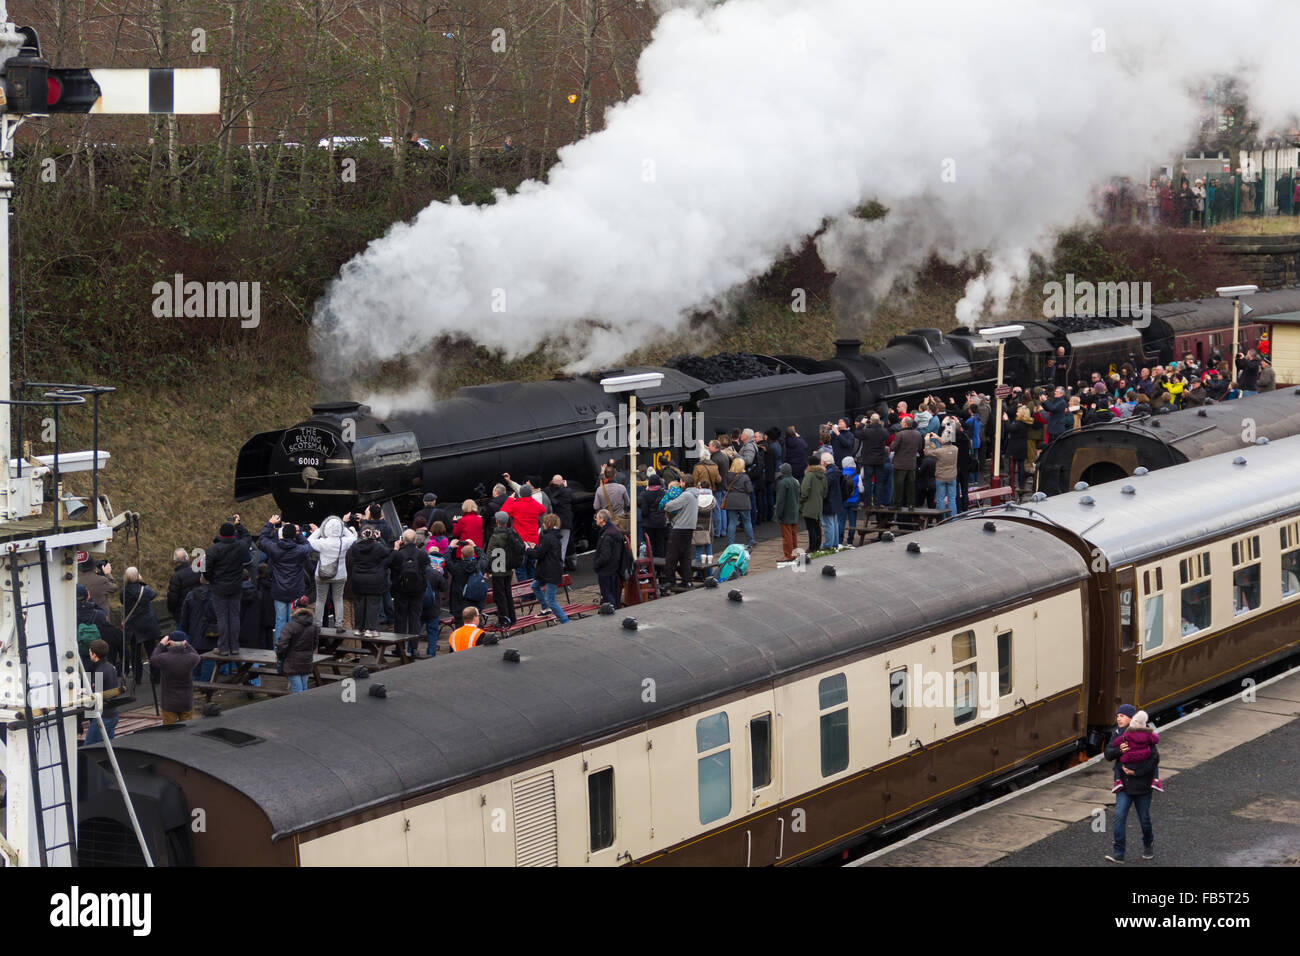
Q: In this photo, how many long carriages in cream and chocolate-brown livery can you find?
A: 2